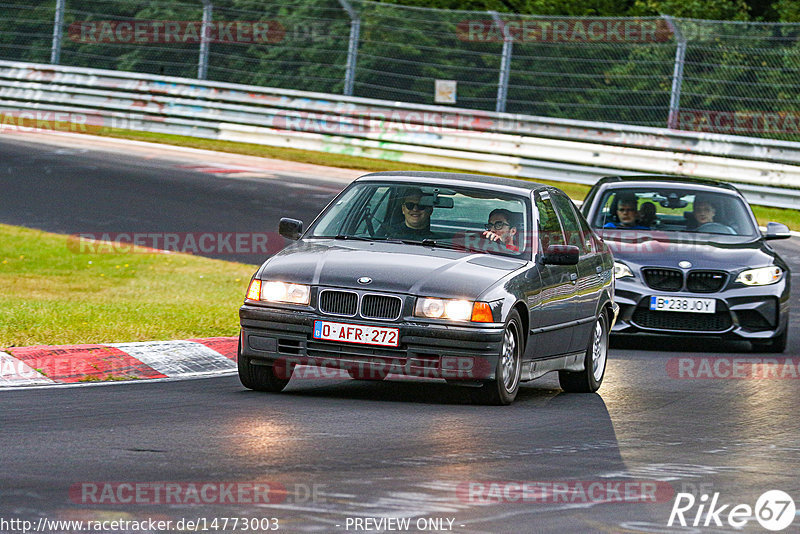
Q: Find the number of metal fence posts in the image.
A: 5